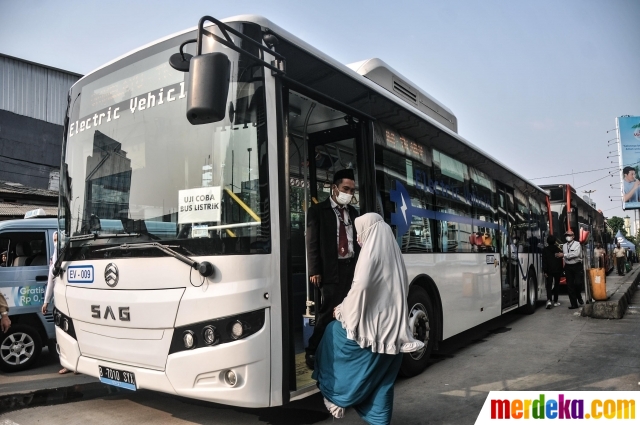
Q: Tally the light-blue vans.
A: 1